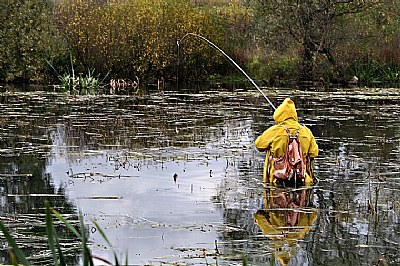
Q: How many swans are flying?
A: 0